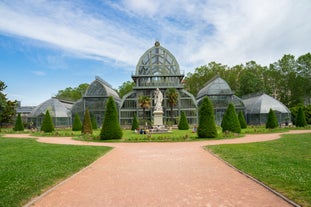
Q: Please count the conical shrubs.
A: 13